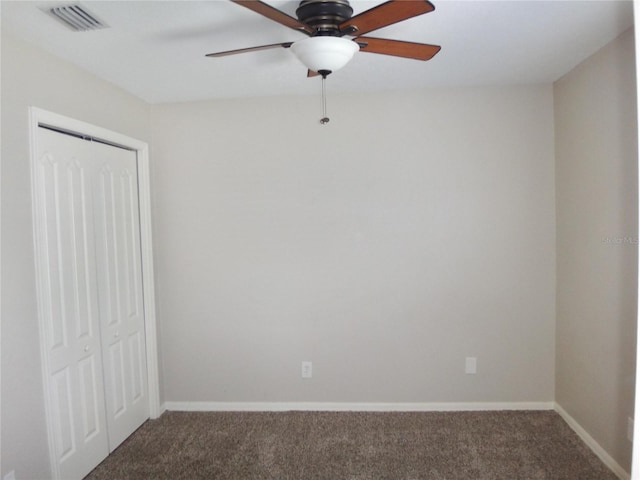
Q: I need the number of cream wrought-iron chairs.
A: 0